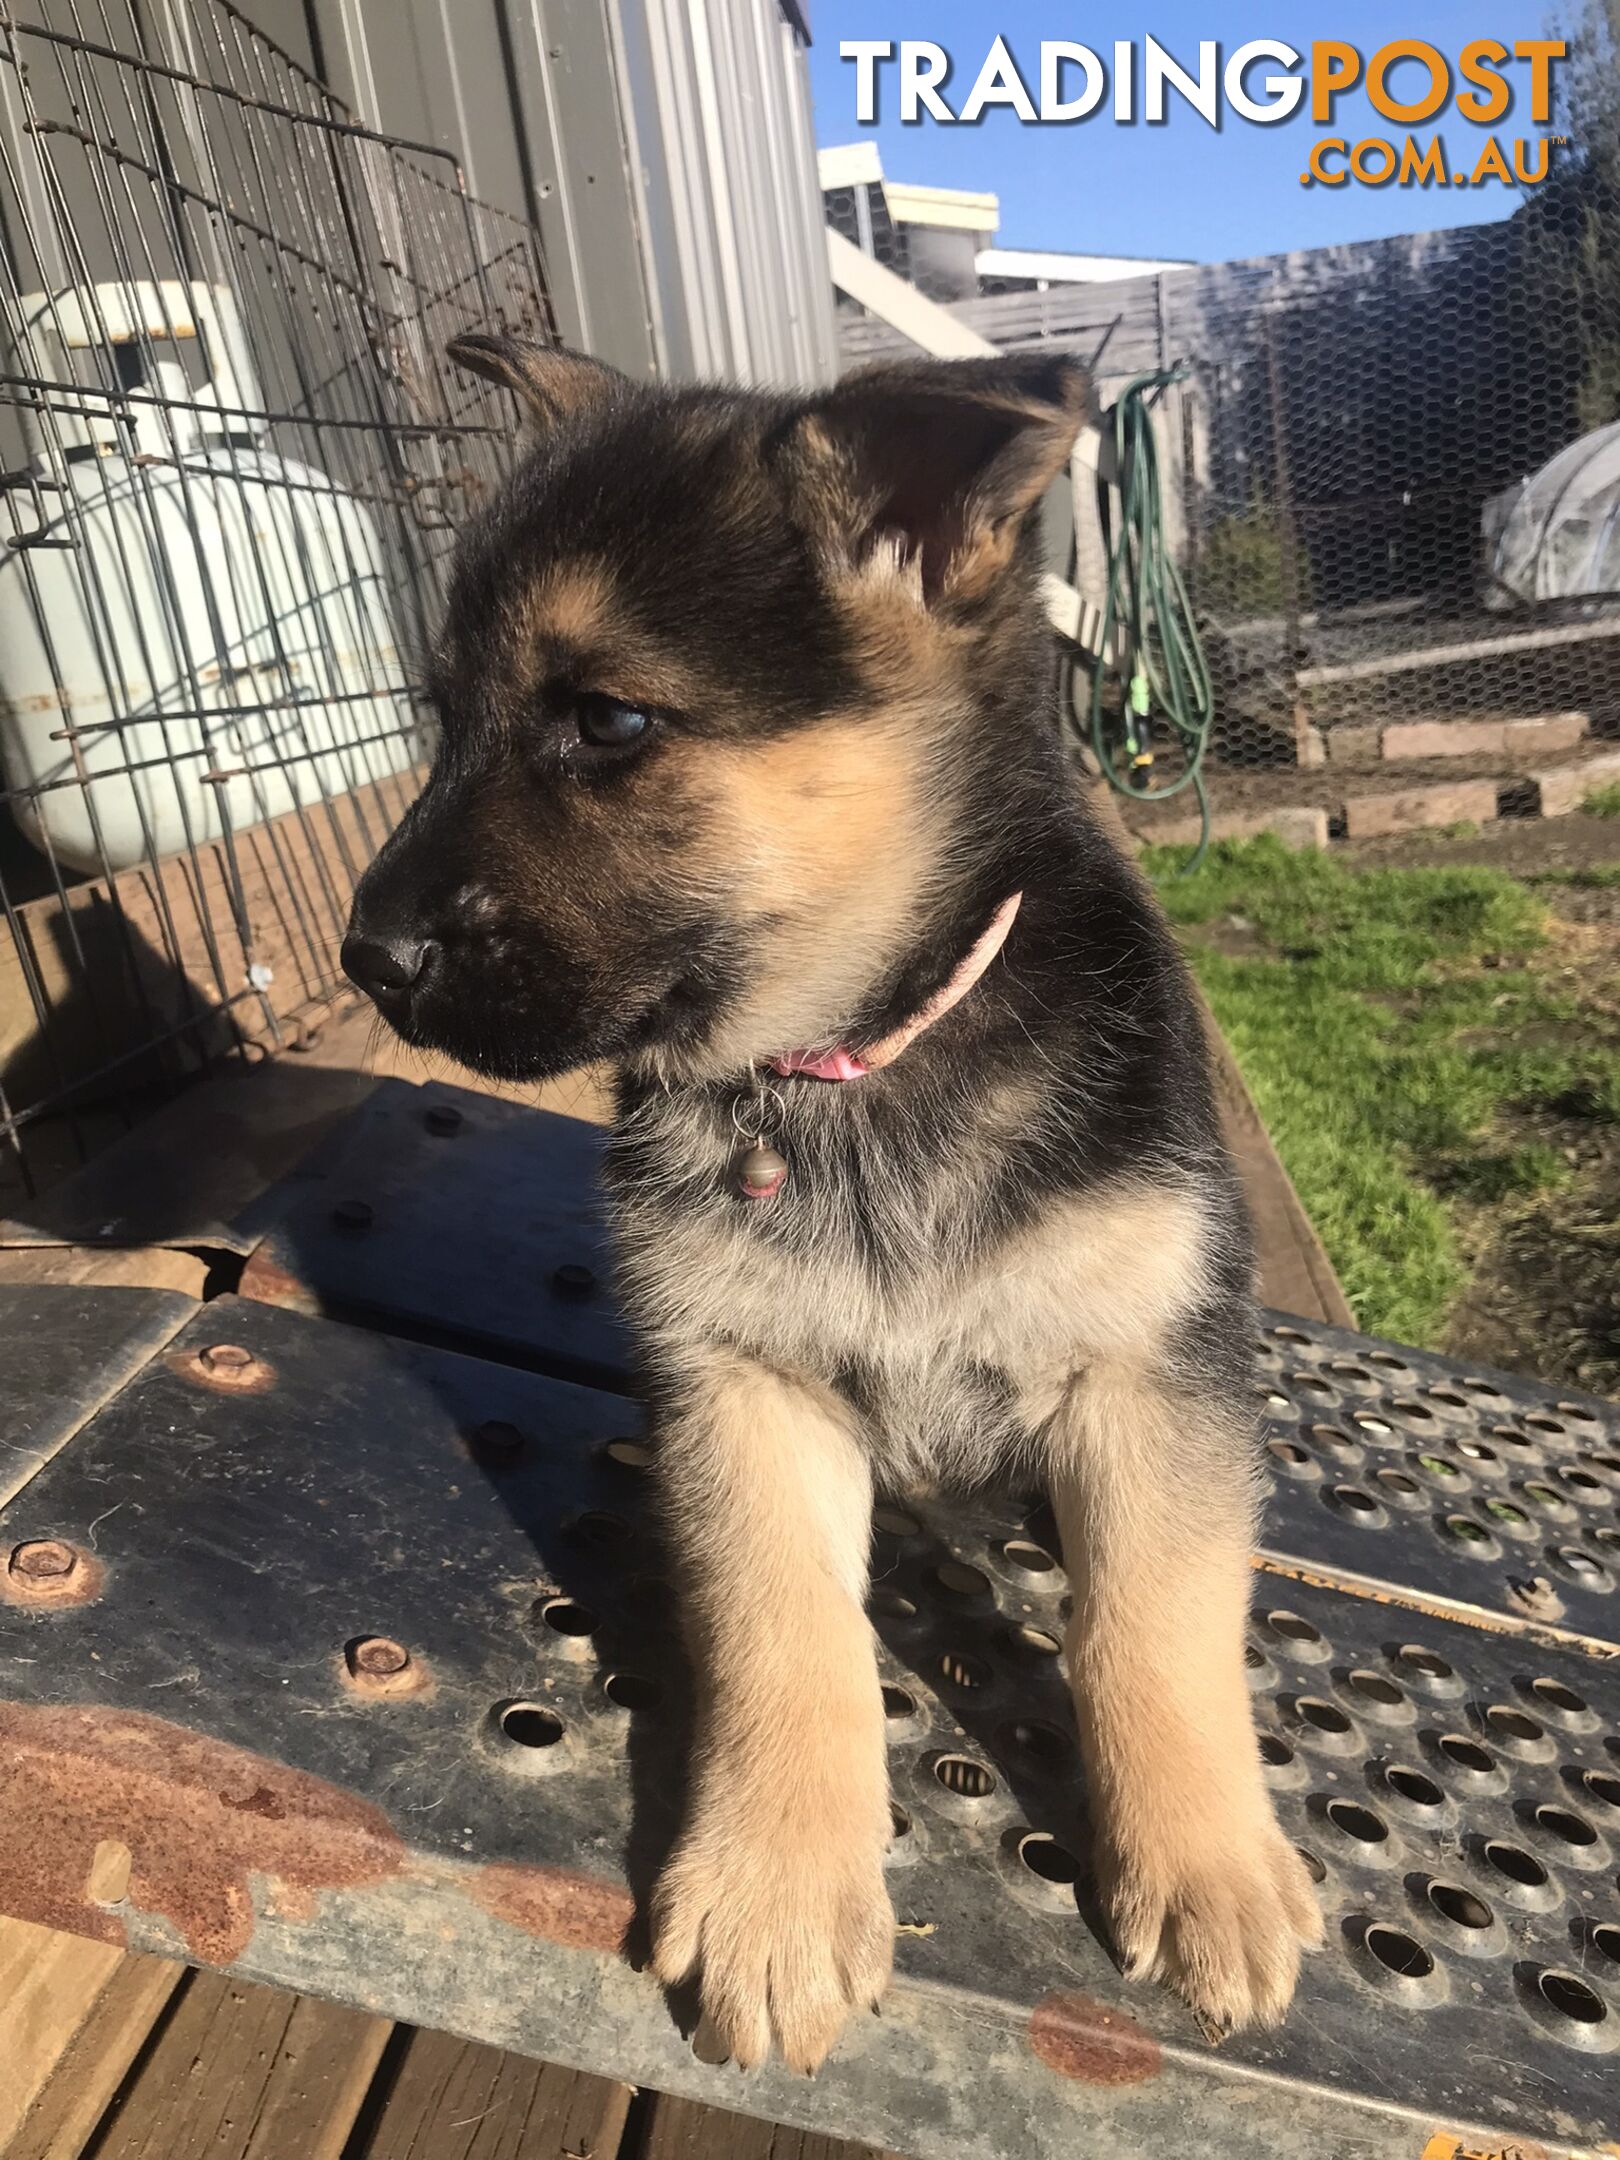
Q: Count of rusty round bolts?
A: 3